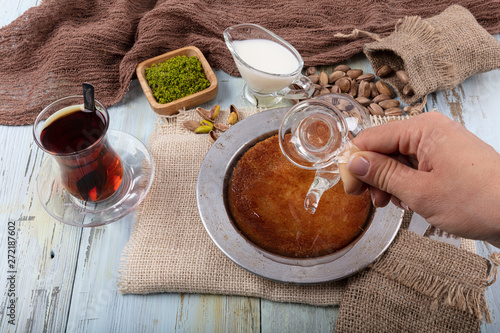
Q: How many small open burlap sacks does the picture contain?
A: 1